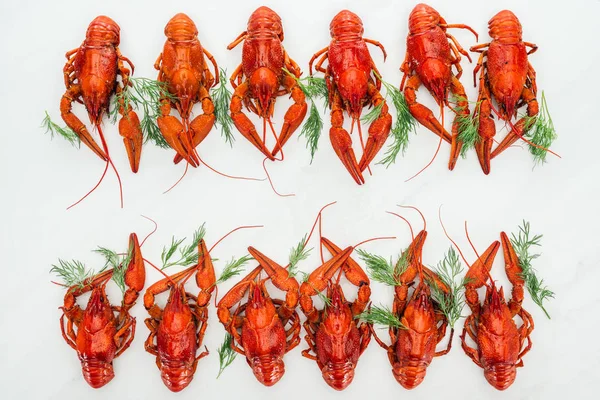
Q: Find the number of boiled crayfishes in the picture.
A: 12